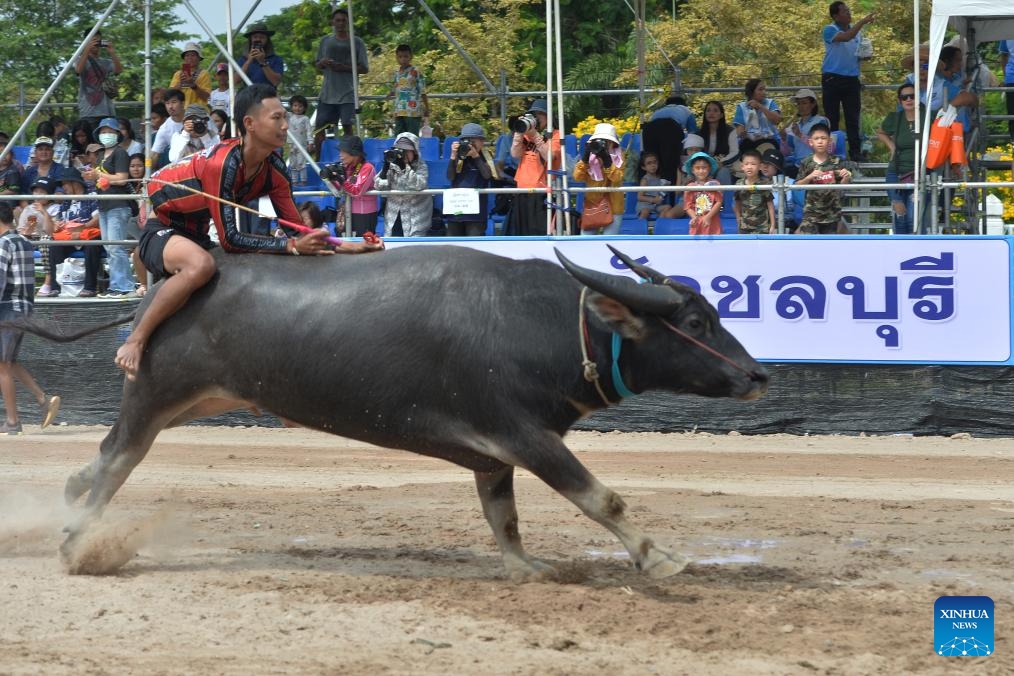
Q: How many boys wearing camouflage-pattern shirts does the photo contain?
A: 2